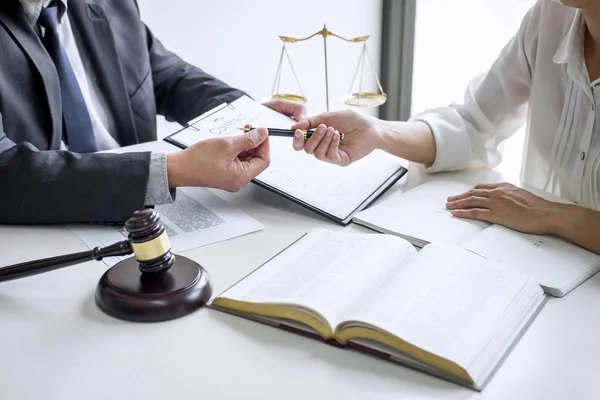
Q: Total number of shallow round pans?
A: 2